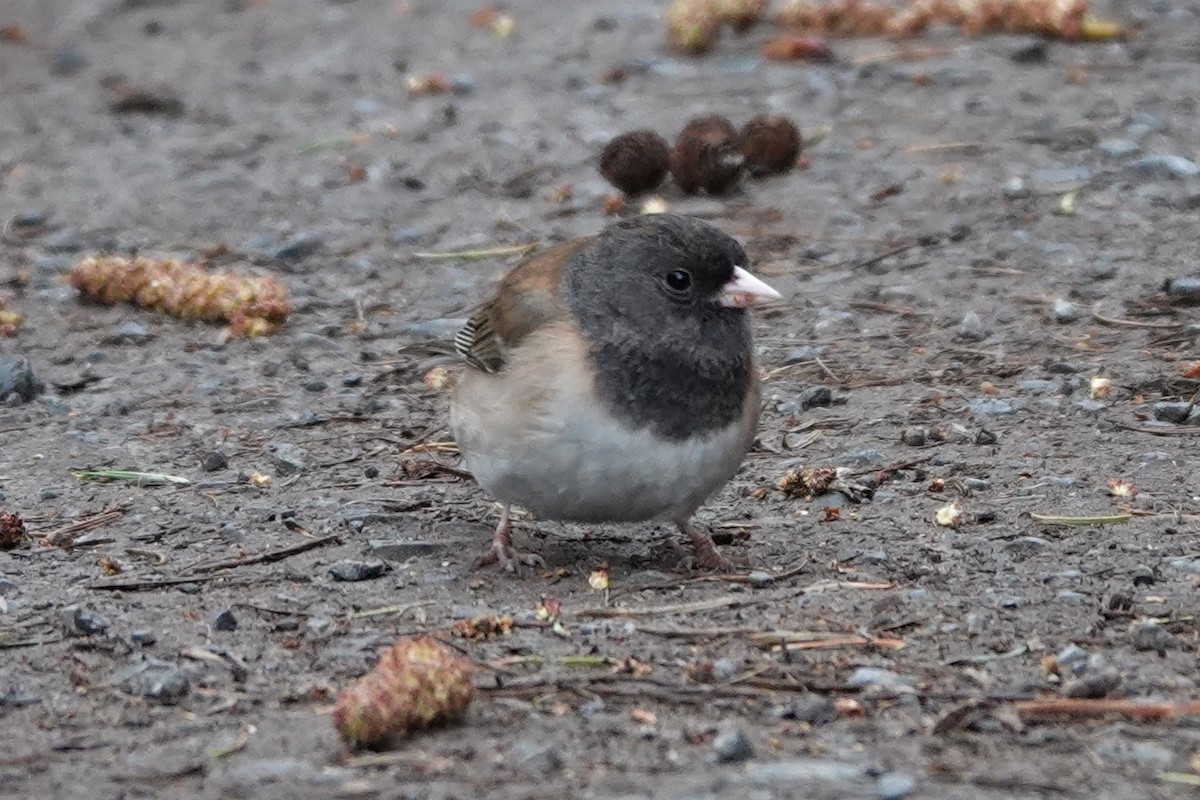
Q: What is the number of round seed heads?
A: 3